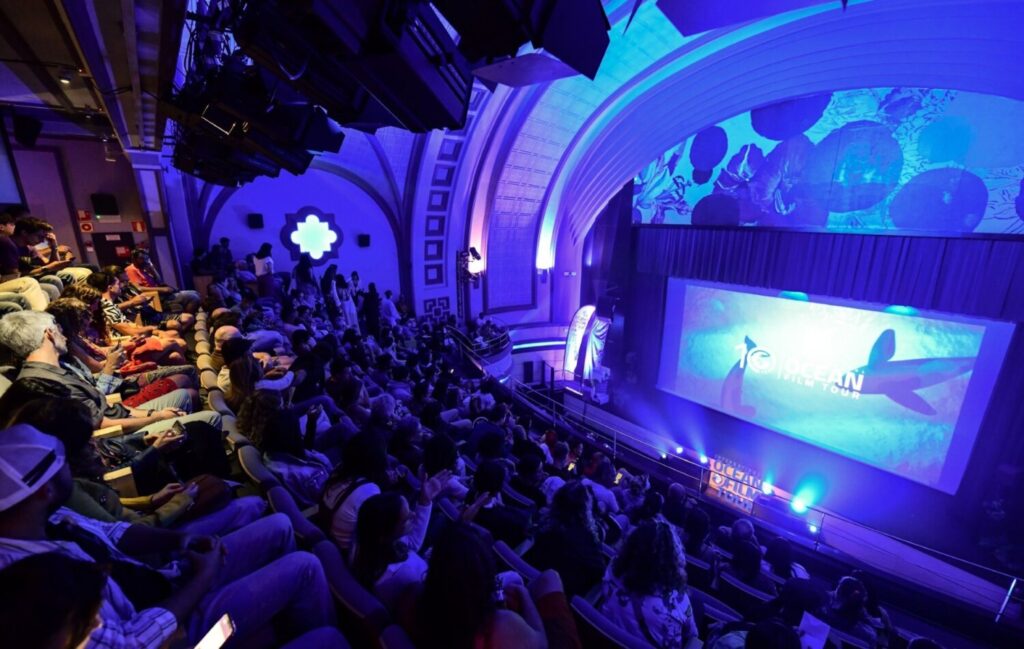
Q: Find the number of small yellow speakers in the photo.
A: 0